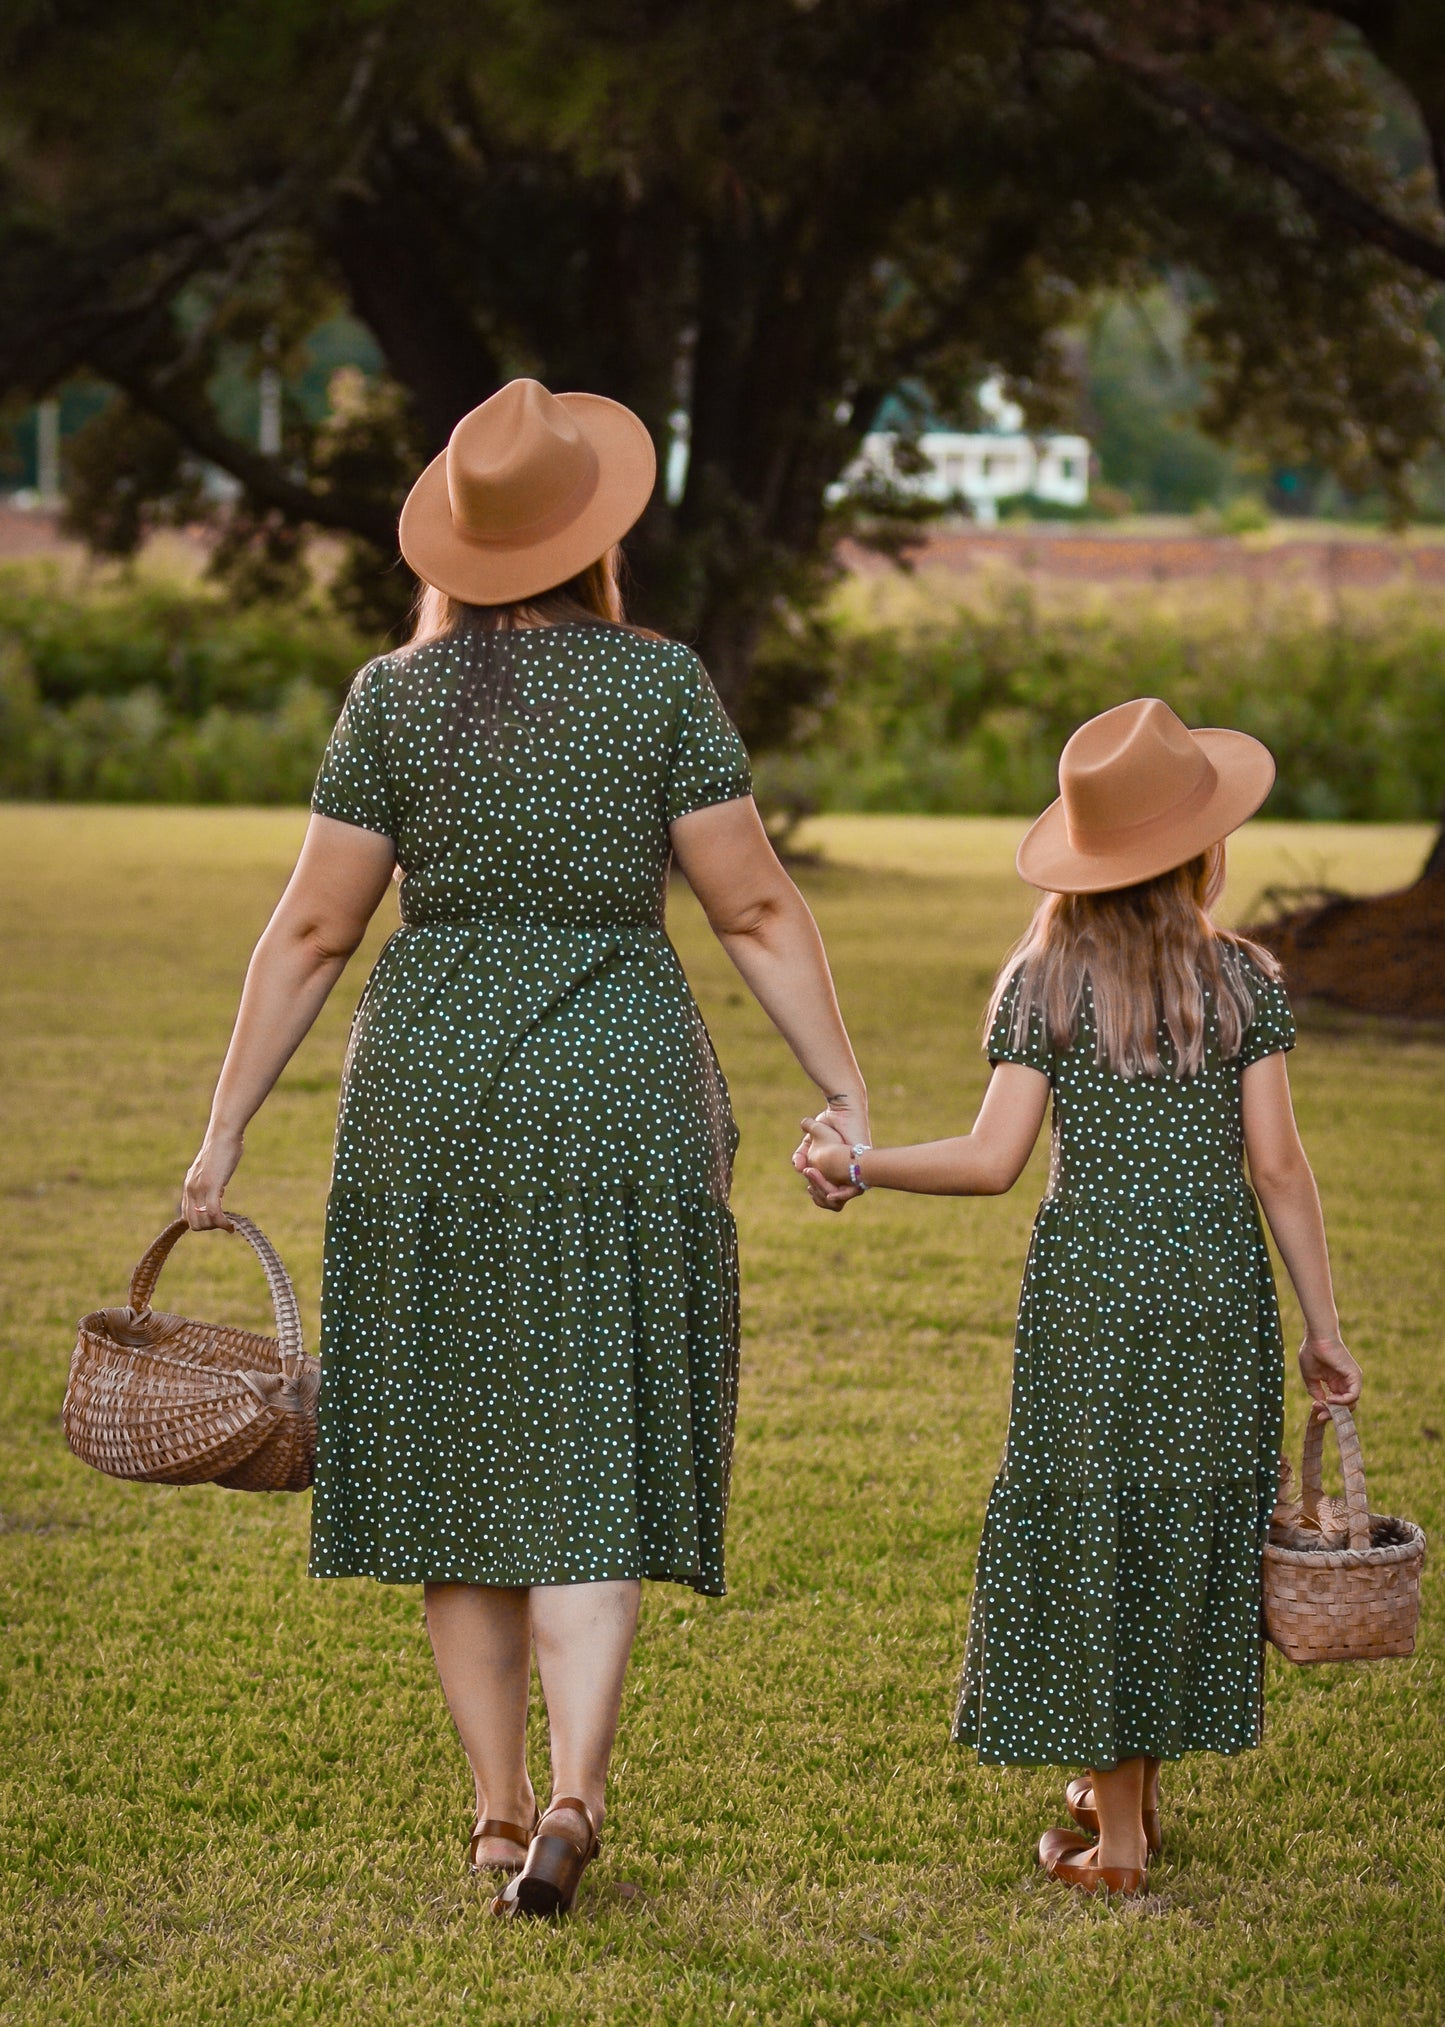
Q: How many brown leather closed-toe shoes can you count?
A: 2